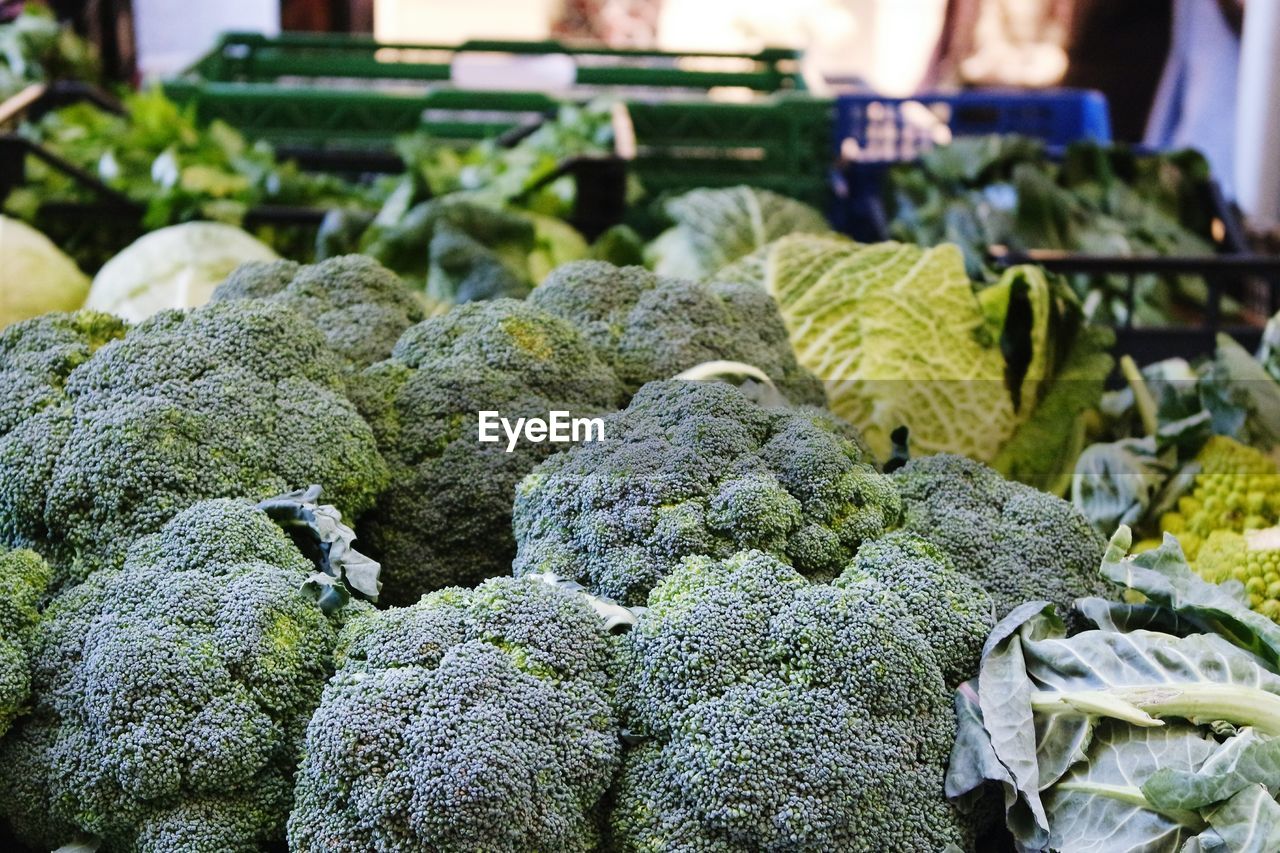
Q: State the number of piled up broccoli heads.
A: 11